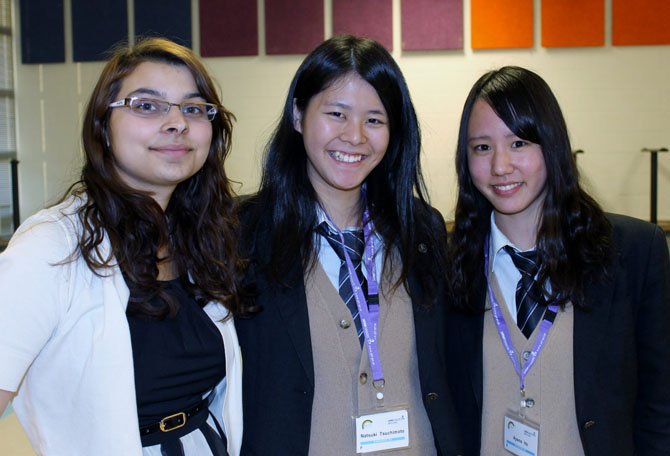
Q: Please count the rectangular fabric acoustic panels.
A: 10